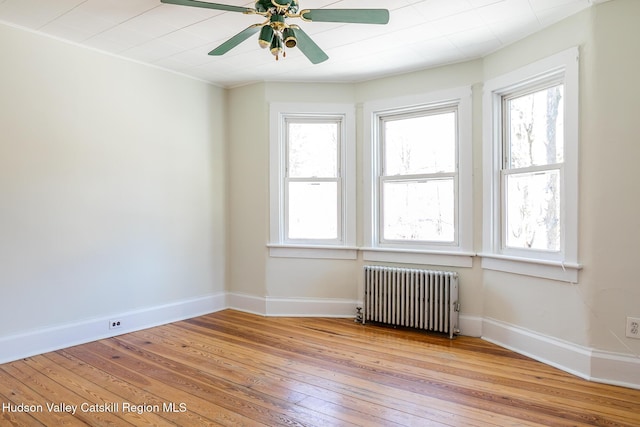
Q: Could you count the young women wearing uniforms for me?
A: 0